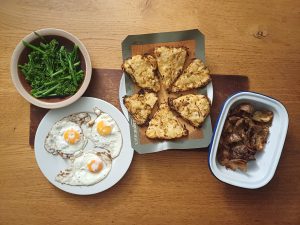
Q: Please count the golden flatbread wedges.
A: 6